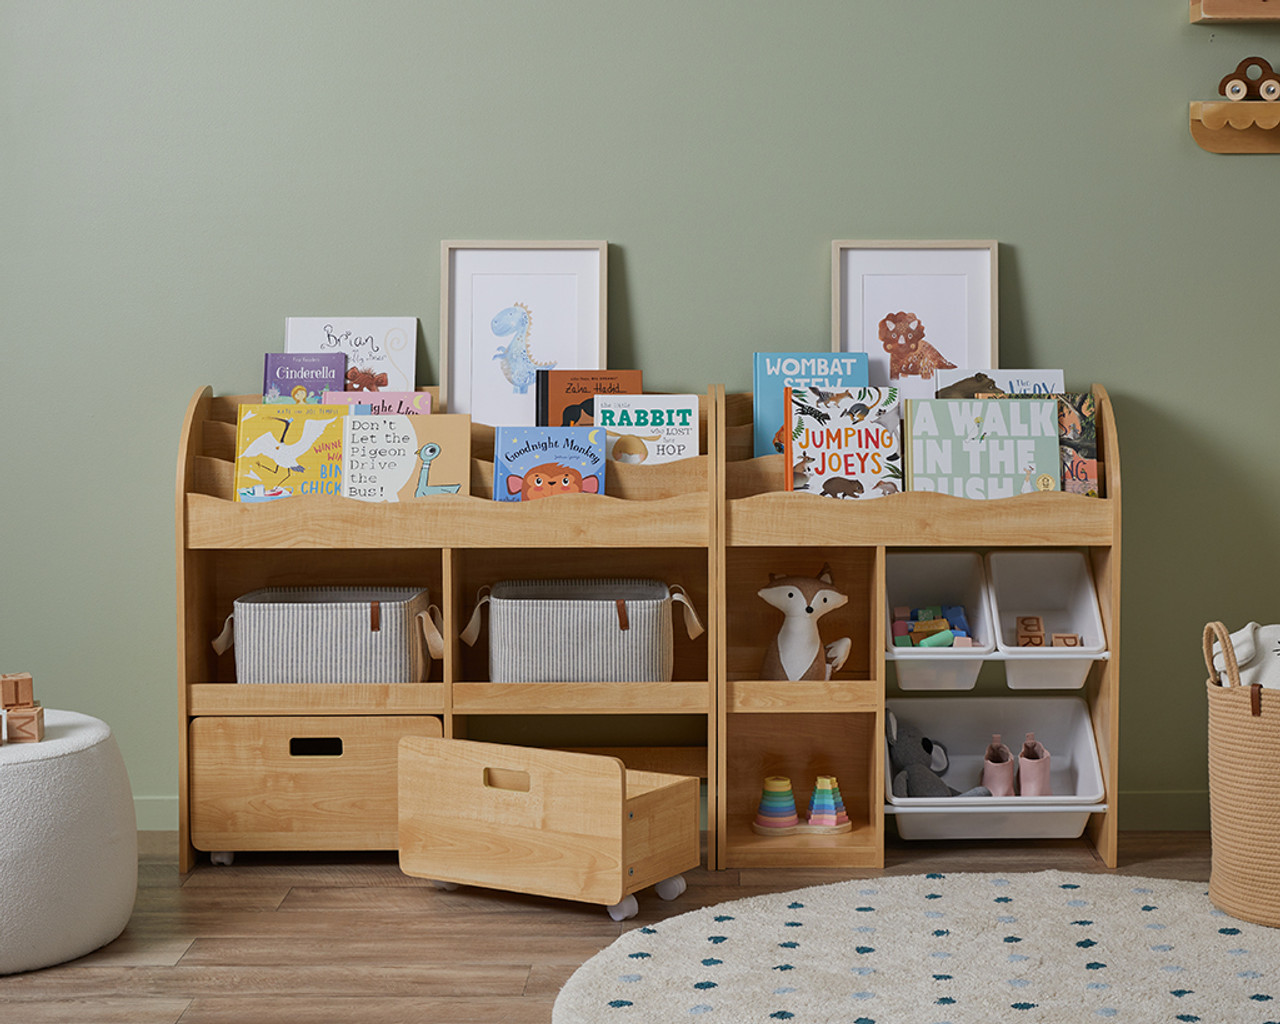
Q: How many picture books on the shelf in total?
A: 13